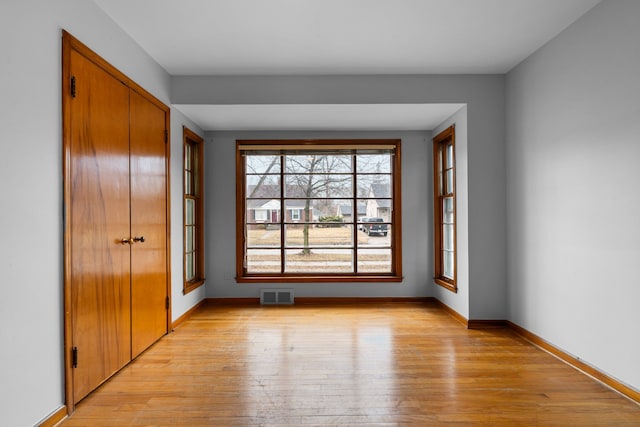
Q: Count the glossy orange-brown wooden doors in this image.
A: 2